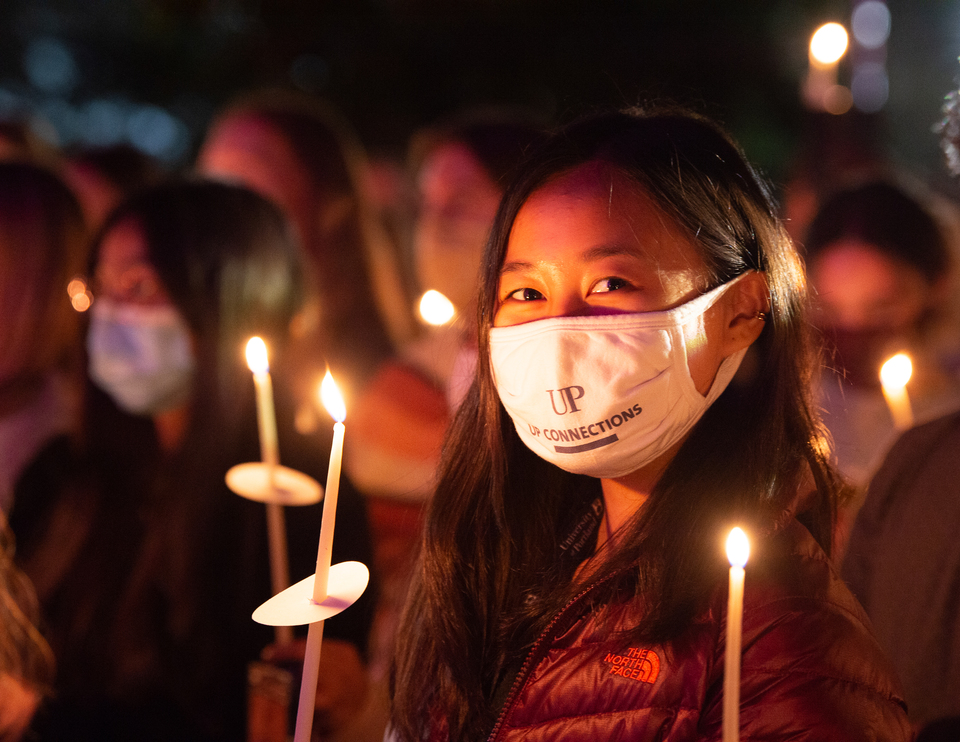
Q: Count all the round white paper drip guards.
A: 2